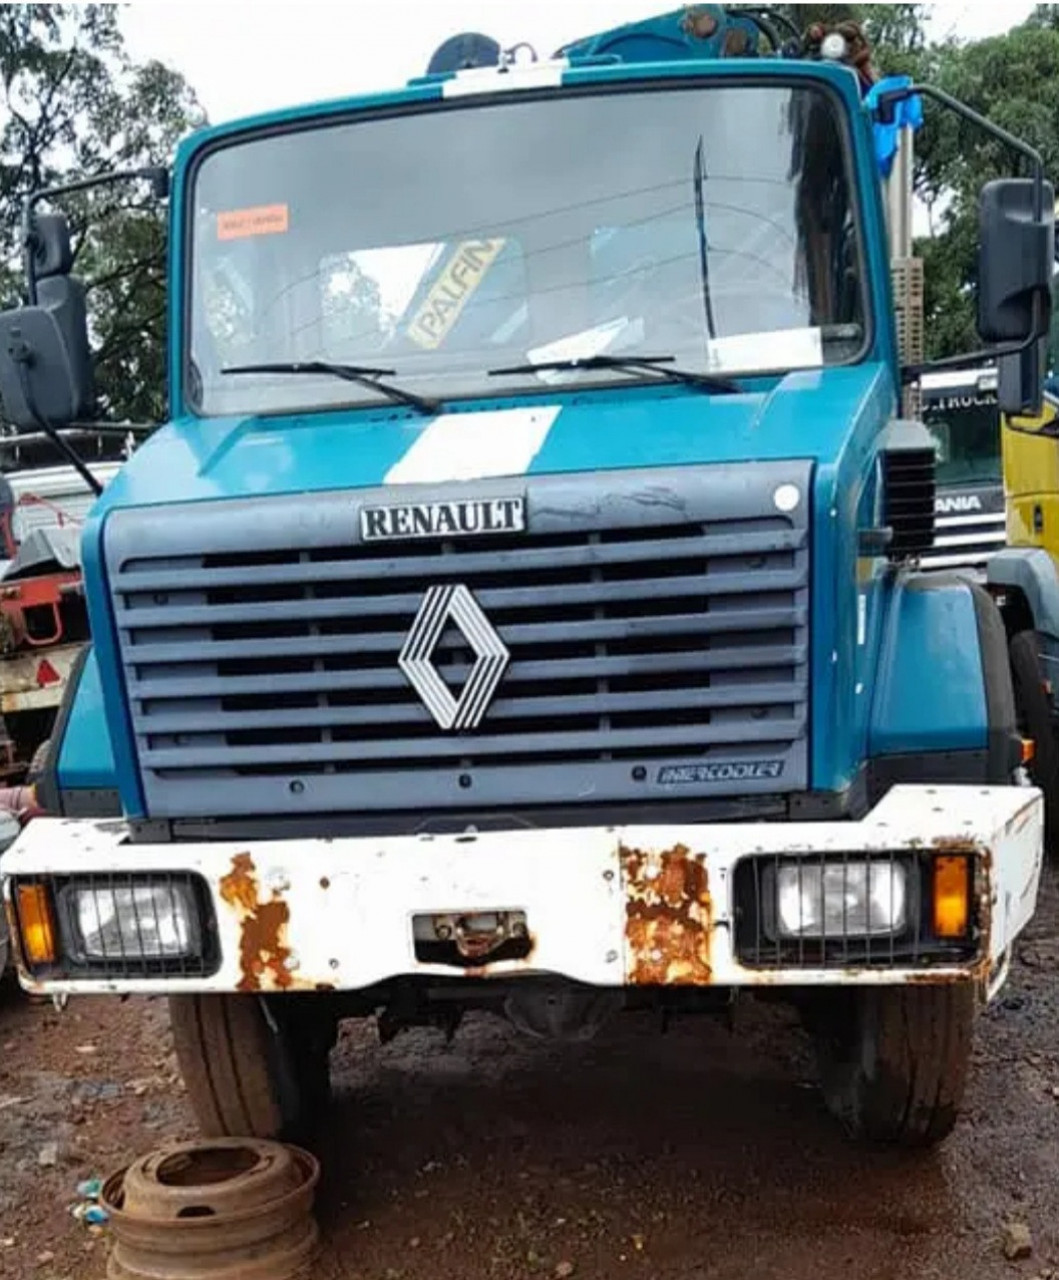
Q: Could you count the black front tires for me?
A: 2